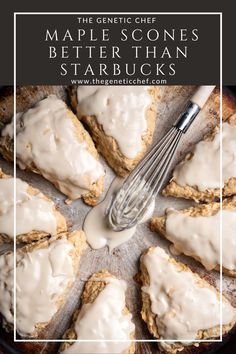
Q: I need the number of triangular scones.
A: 8